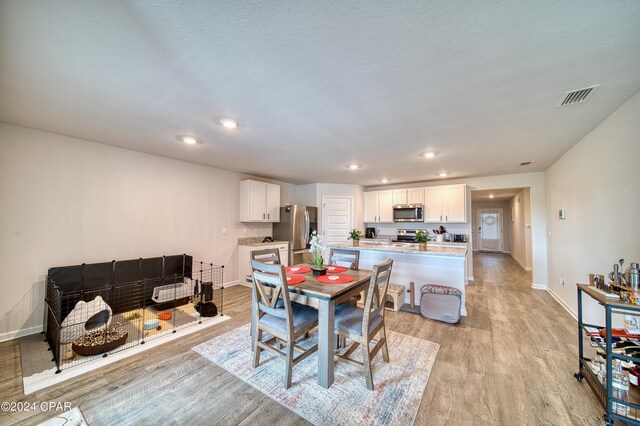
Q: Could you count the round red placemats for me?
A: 4